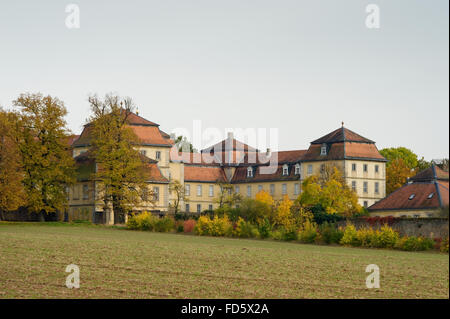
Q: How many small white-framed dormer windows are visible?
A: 4